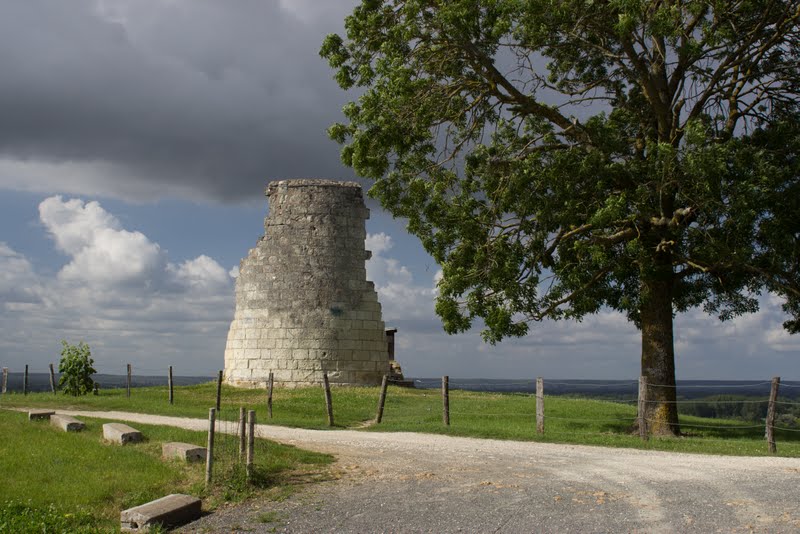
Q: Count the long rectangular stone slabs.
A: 5